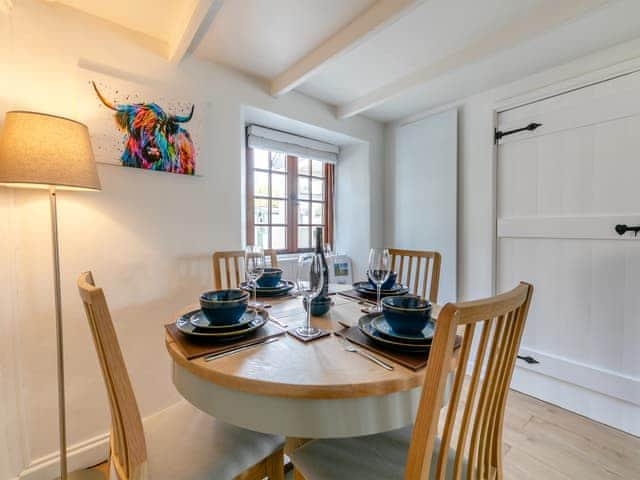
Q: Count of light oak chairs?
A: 4